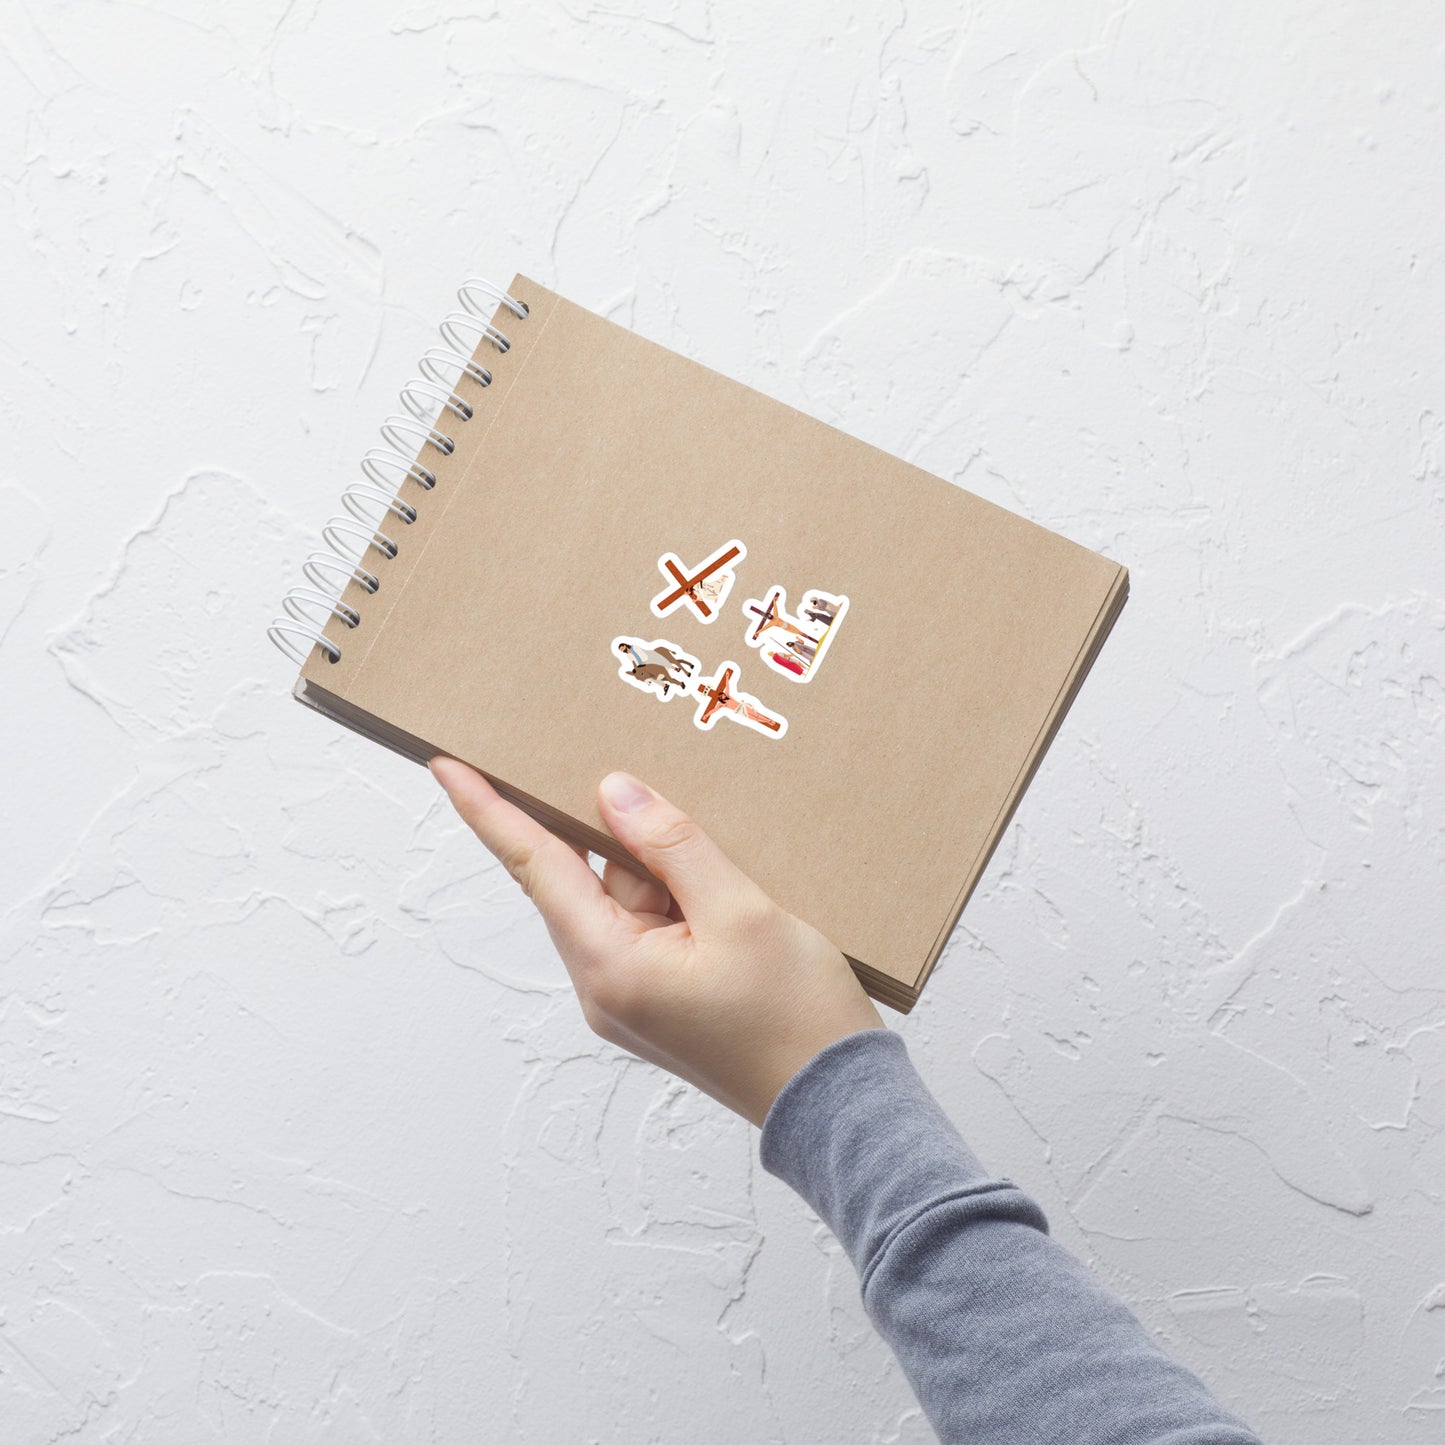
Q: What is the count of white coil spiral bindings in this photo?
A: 11